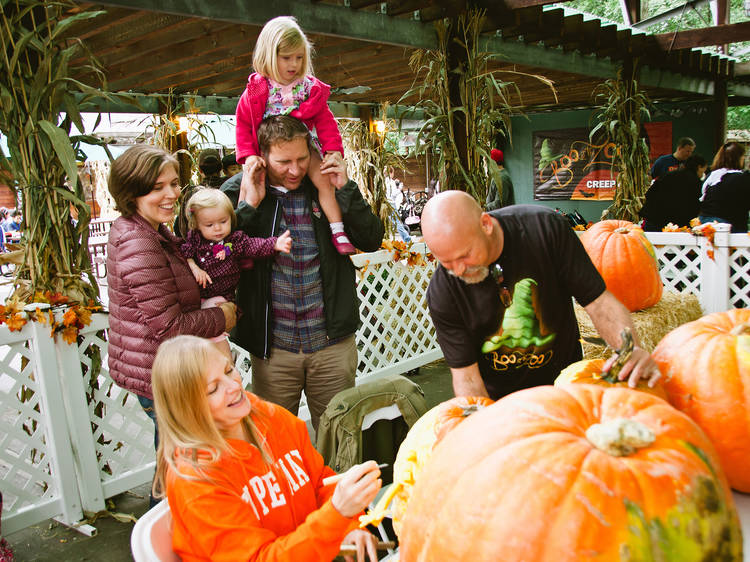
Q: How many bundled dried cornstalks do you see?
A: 5